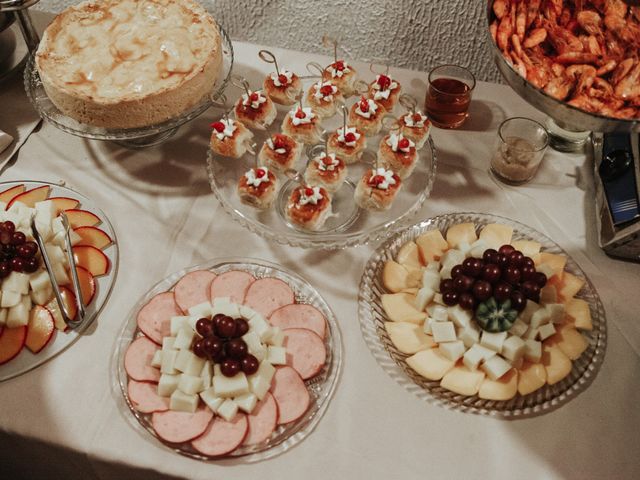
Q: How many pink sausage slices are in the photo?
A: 12